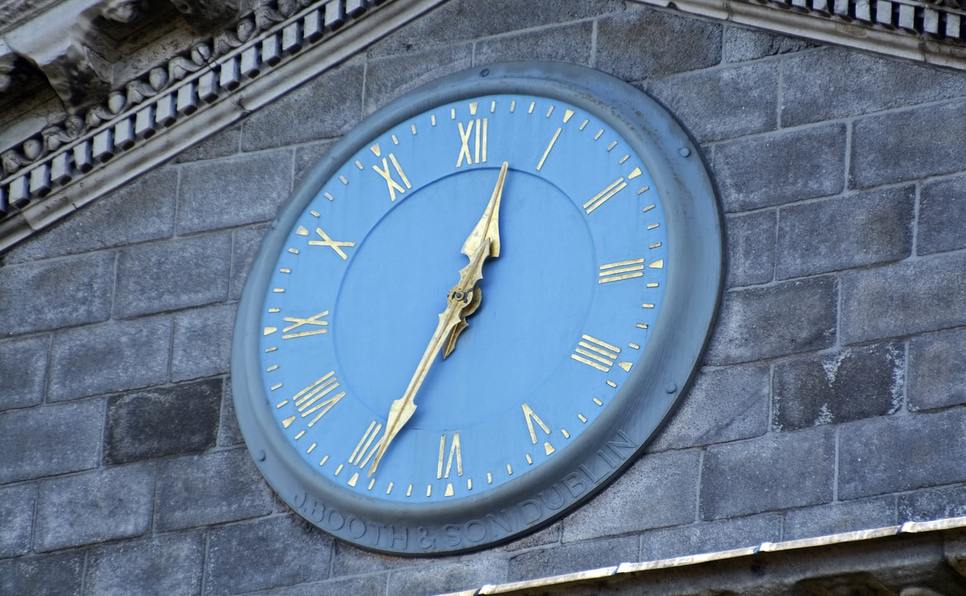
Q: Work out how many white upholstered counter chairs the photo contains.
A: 0